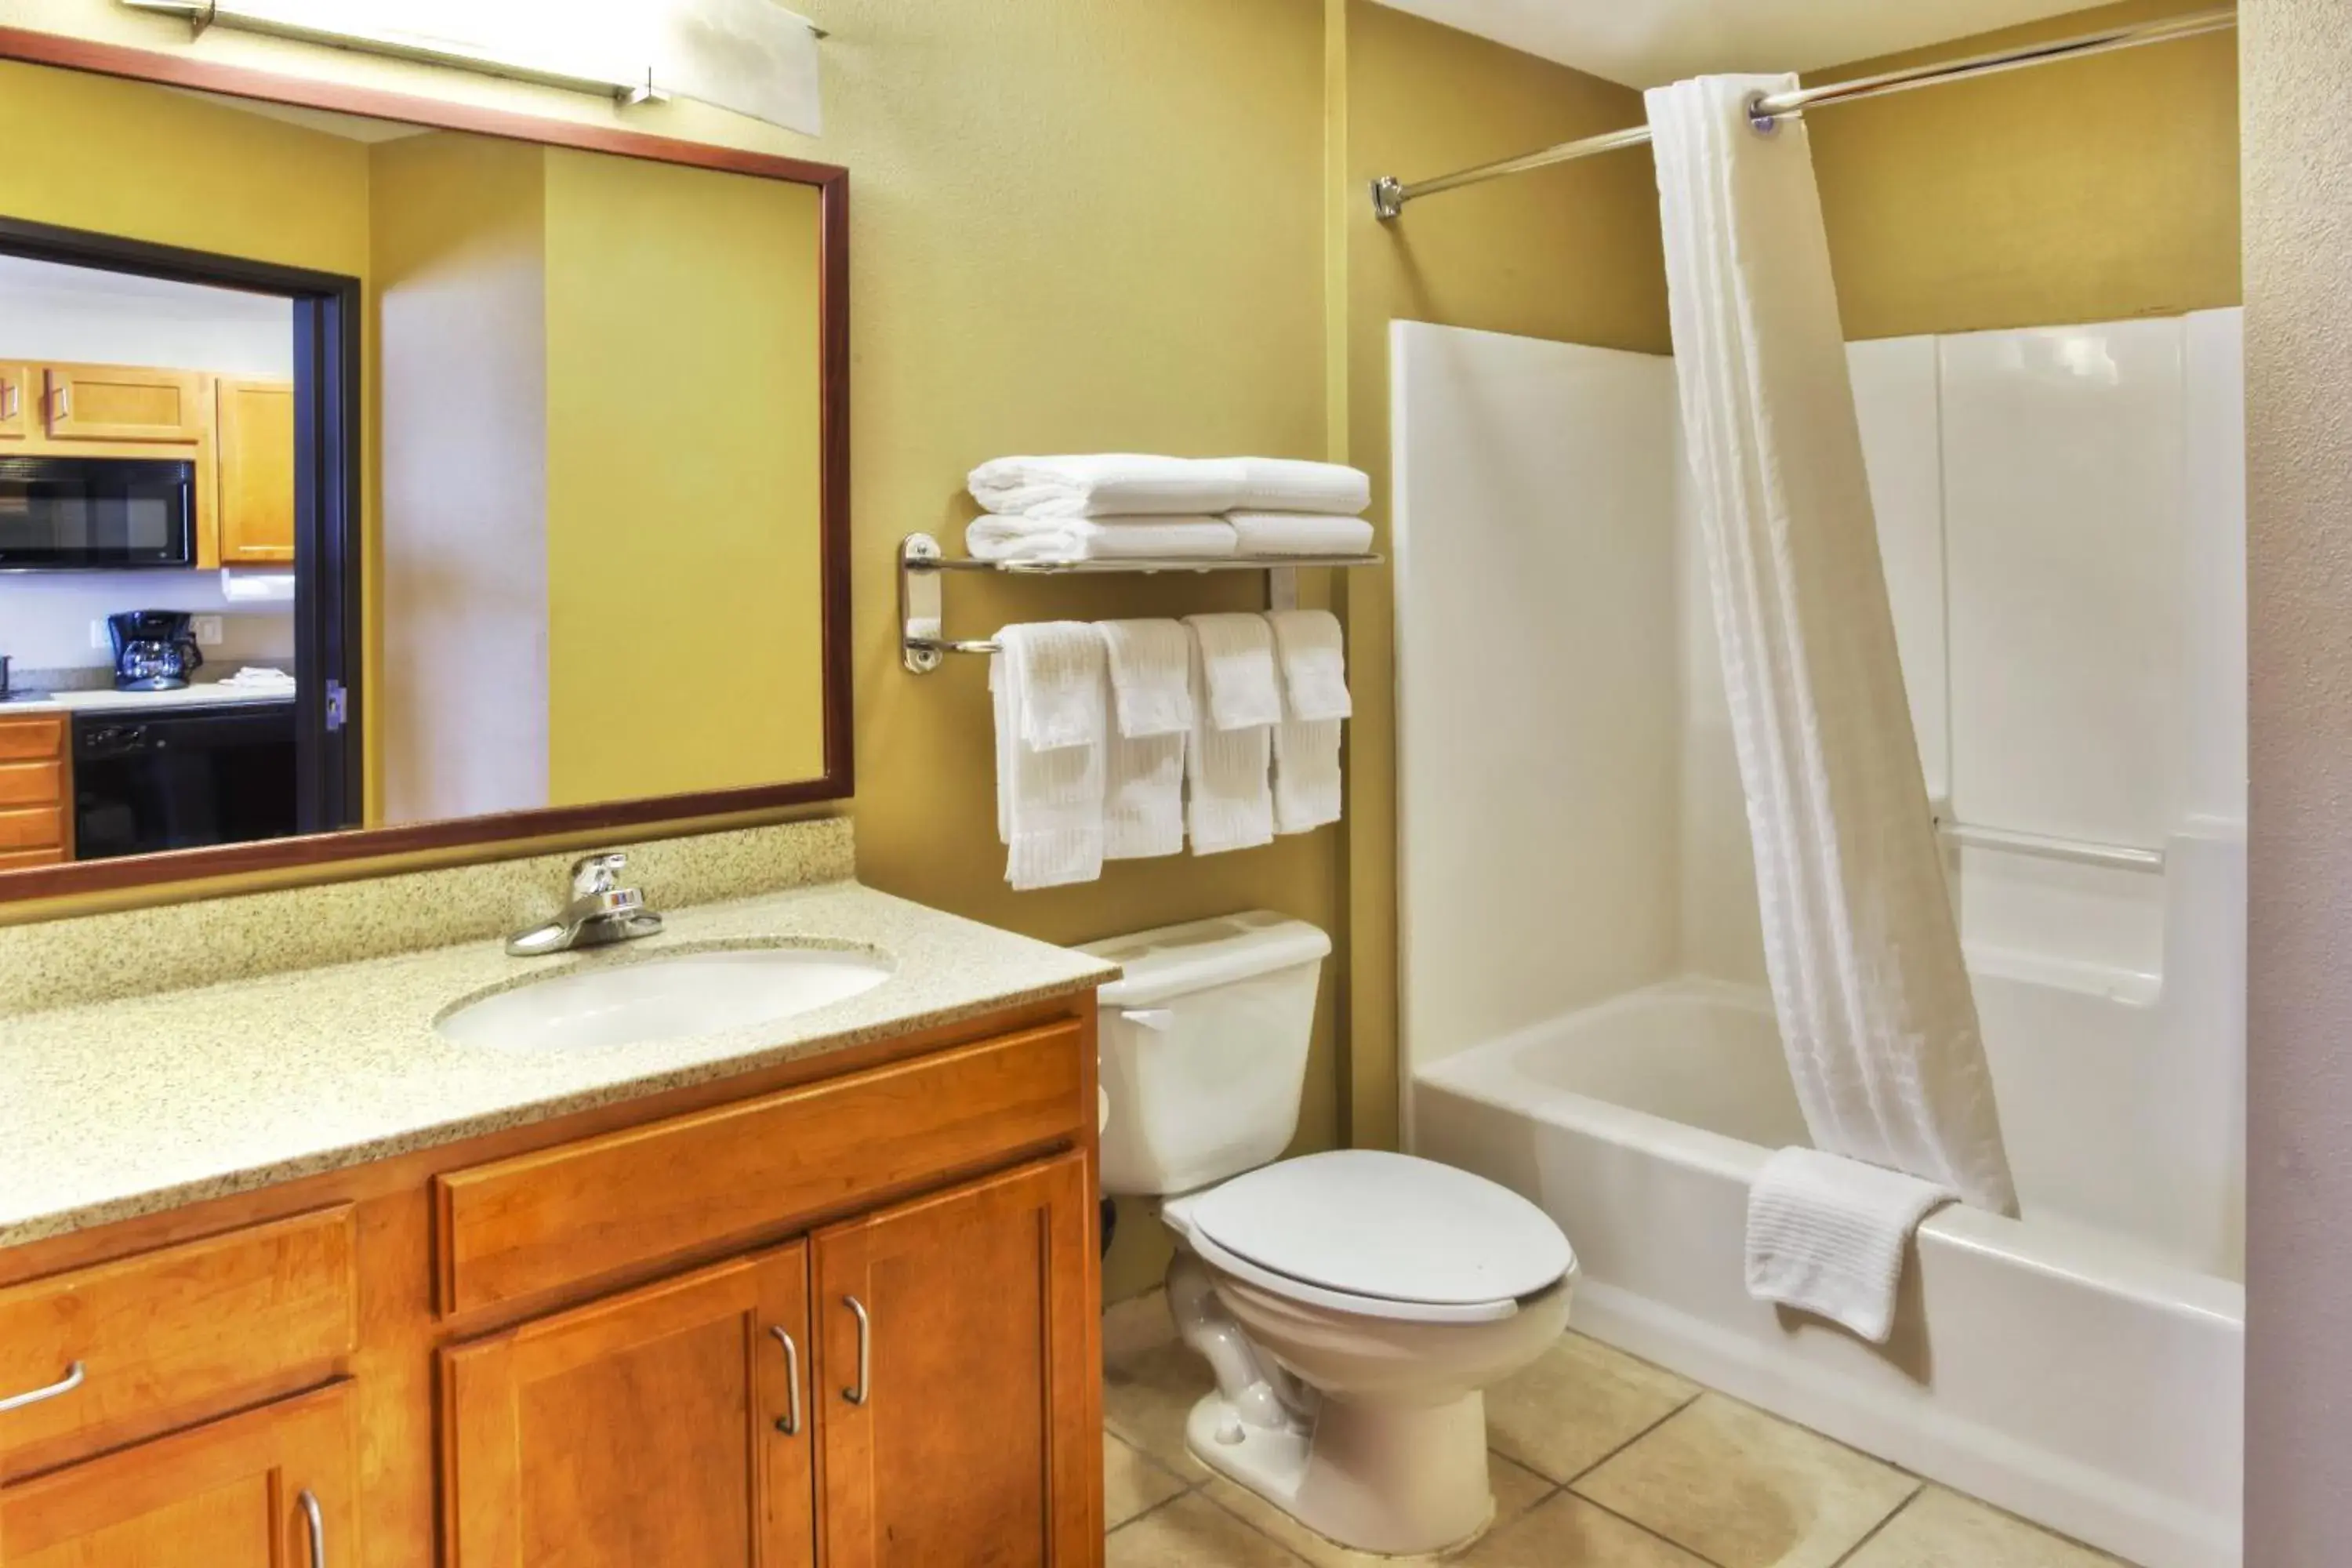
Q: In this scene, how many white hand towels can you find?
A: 4